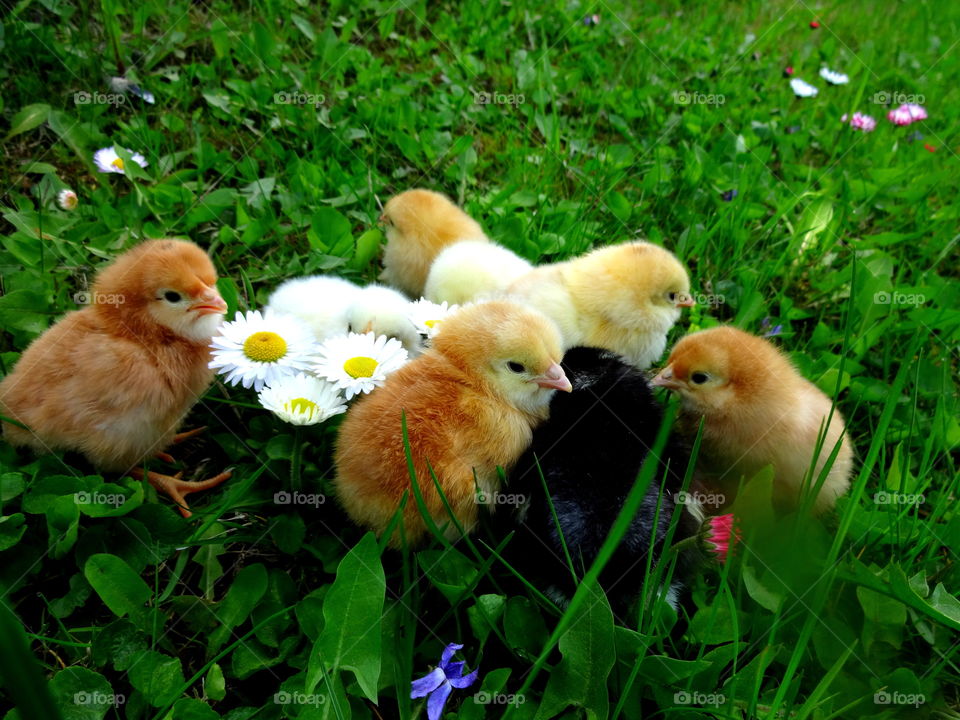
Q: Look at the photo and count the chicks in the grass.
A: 8